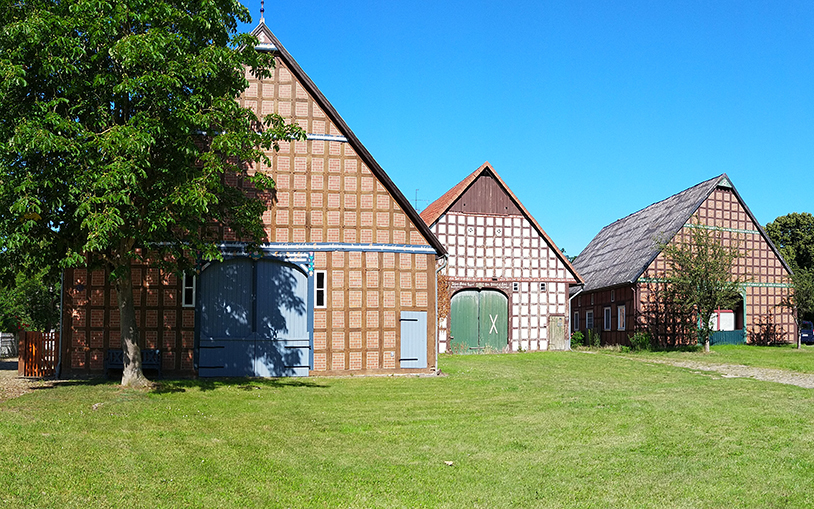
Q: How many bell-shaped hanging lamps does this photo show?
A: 0